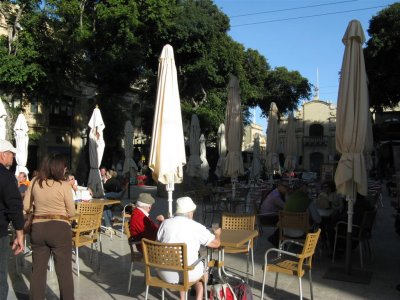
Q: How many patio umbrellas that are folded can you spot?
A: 14